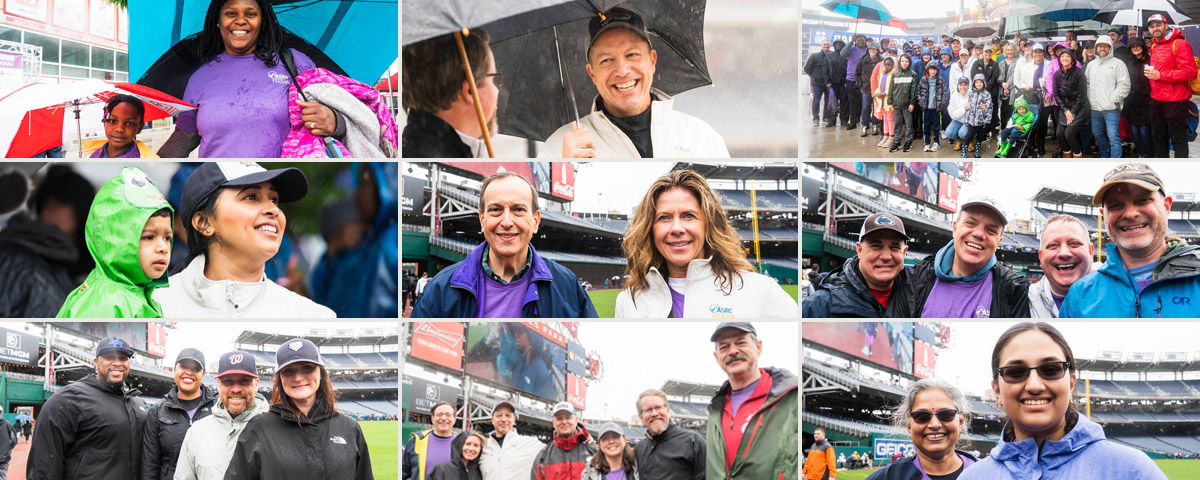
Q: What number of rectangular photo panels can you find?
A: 9